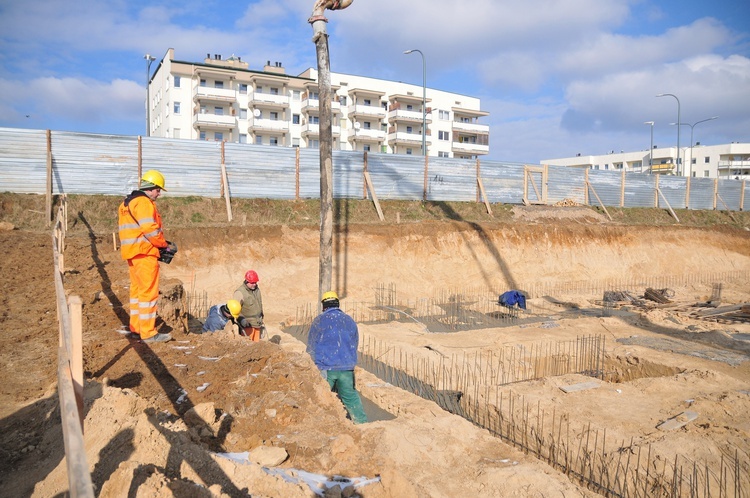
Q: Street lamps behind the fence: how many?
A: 5